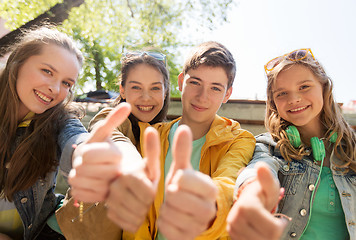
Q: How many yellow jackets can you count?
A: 1